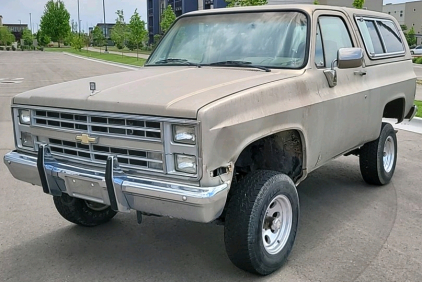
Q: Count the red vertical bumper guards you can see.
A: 0